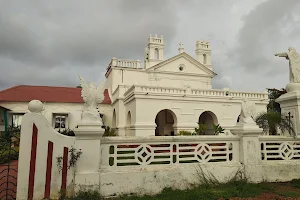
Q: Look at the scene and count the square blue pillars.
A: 0